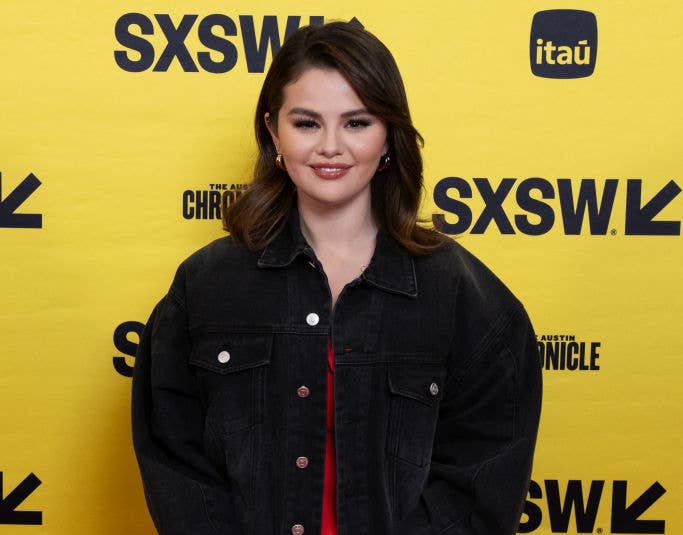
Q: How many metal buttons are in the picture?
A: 6